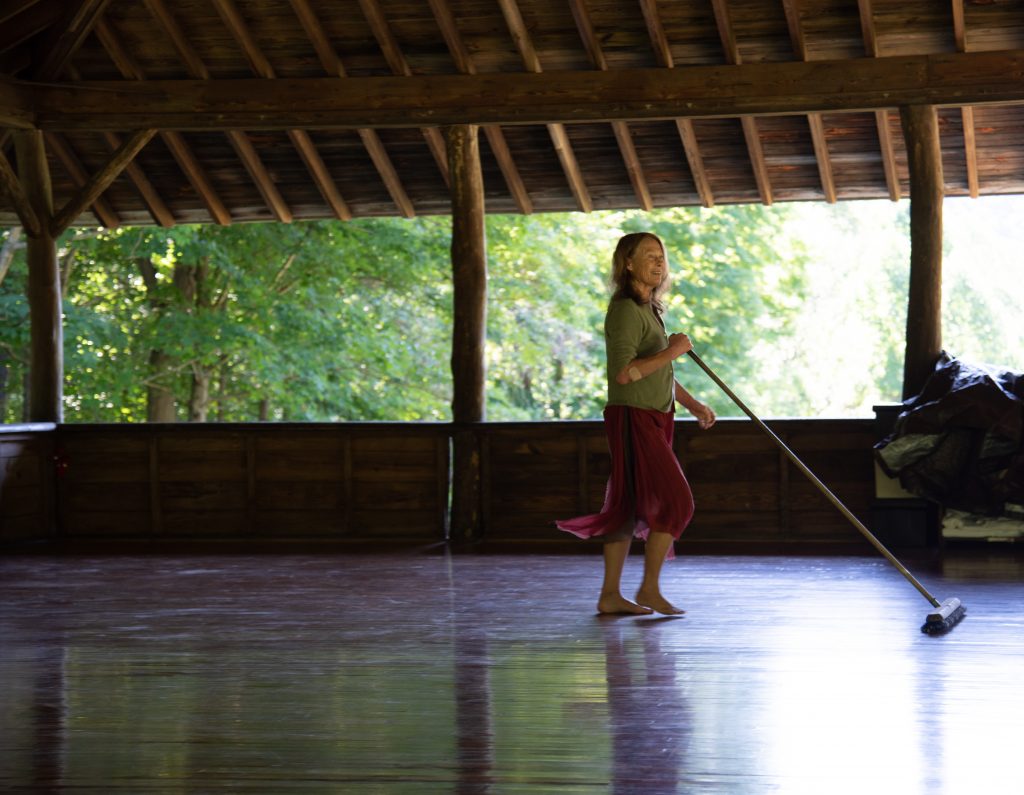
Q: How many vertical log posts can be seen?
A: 3